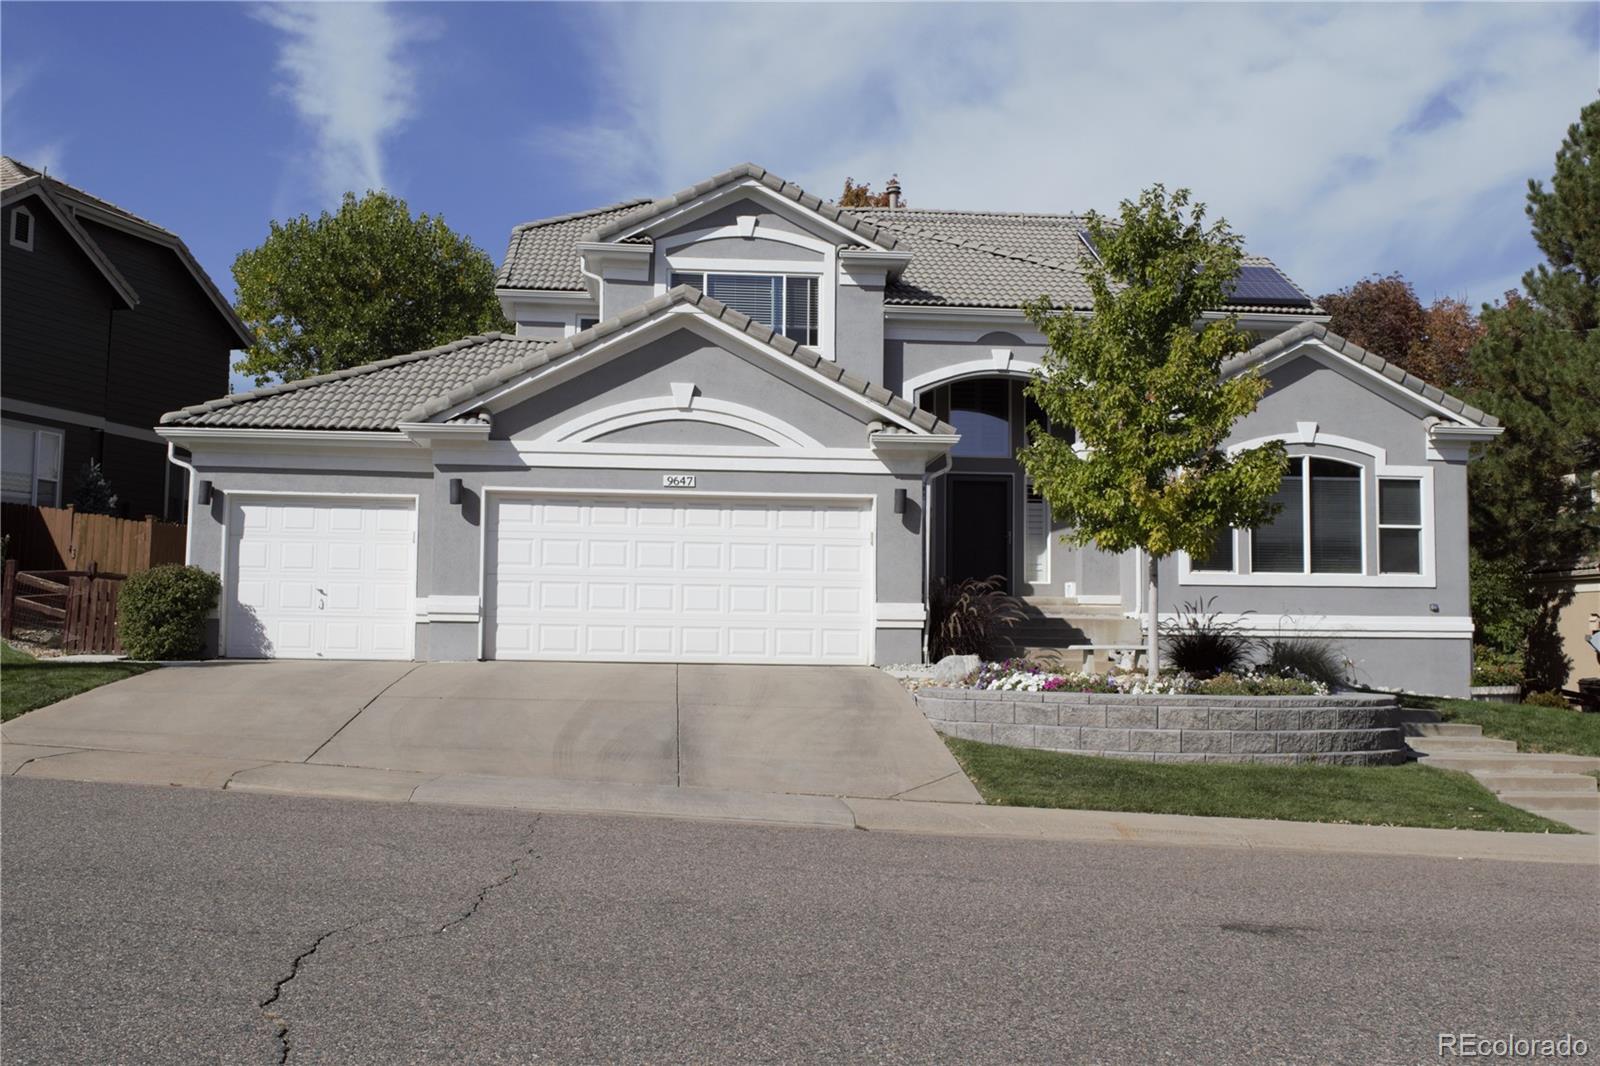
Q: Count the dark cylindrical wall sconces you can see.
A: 3